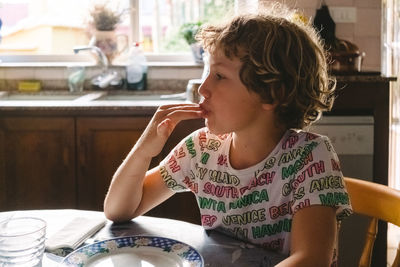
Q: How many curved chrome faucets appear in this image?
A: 1